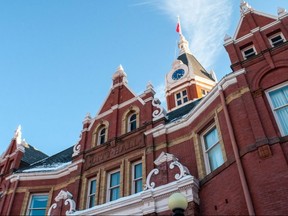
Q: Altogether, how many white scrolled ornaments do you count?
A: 6